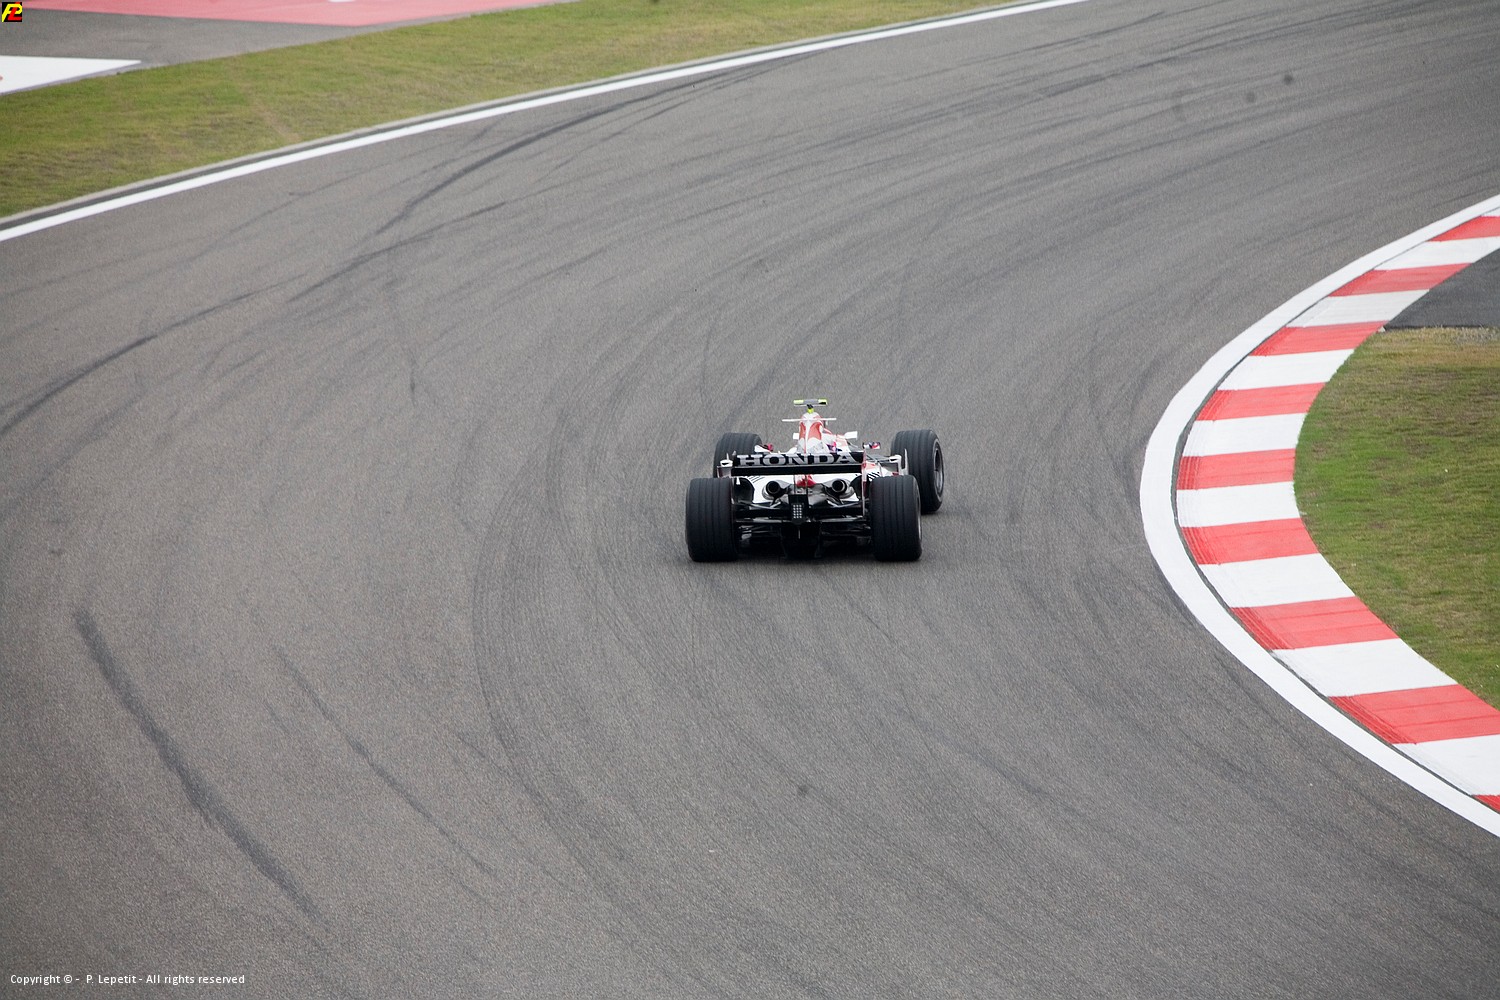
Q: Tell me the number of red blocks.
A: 9